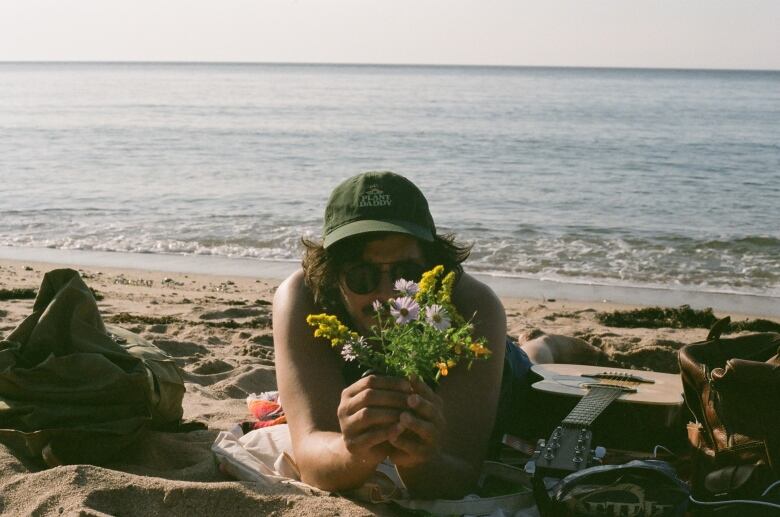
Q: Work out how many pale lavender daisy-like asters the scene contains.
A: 3